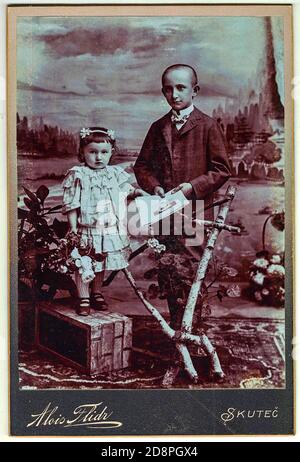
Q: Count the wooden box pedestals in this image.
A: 1